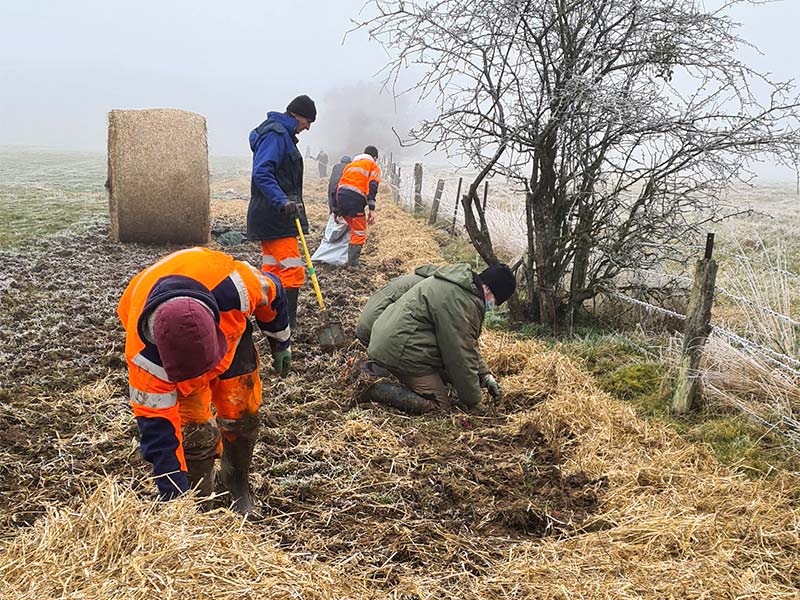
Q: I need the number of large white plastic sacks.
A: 1